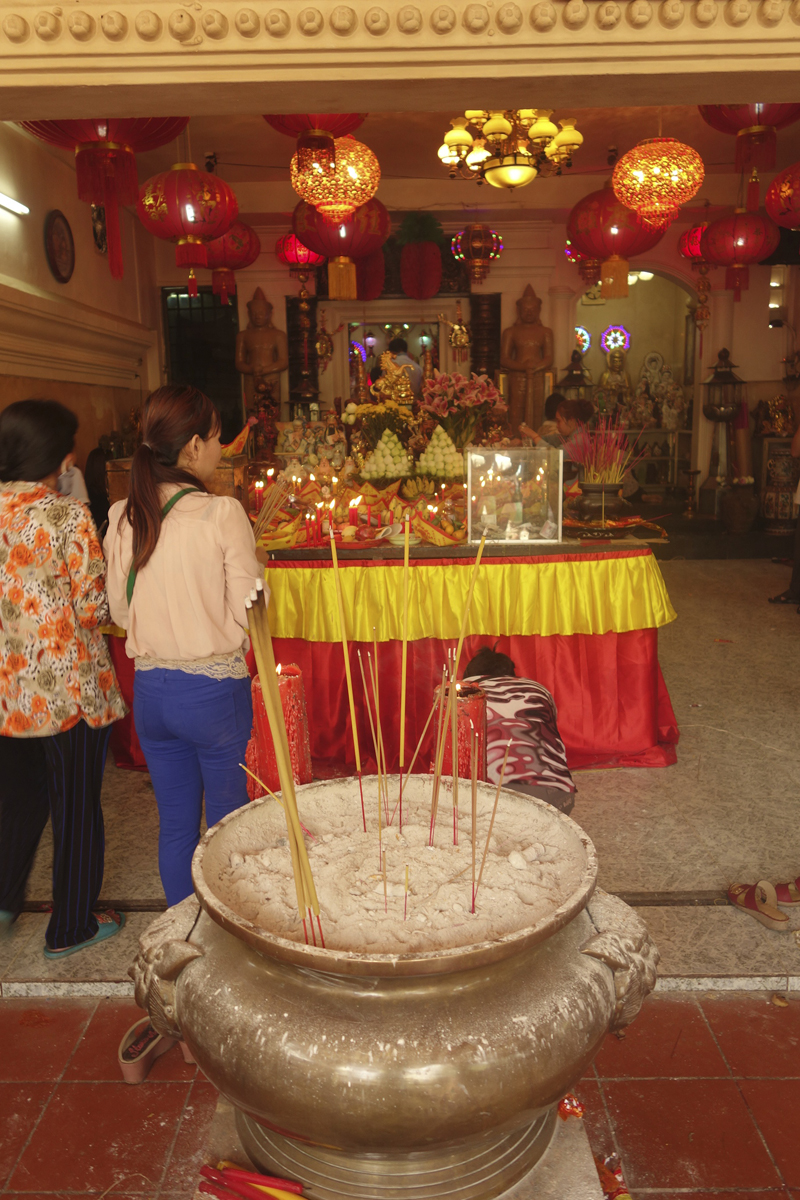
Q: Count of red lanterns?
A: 11